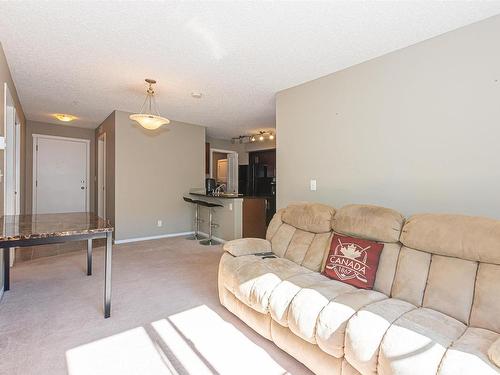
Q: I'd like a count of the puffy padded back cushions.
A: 3